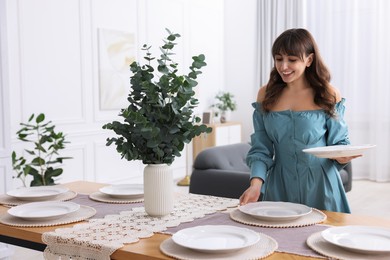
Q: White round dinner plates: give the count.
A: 7